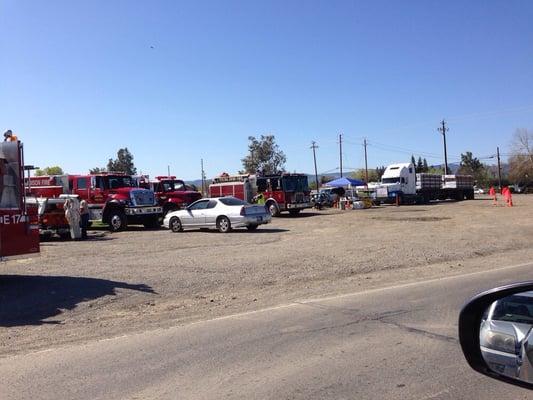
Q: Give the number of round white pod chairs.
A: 0